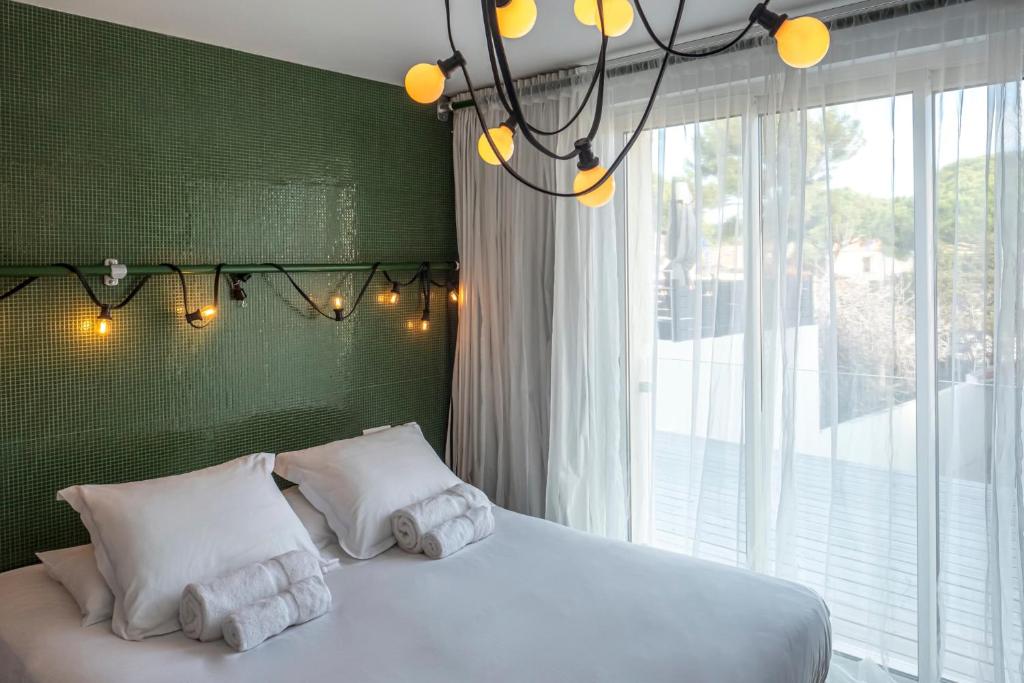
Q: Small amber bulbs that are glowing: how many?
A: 6